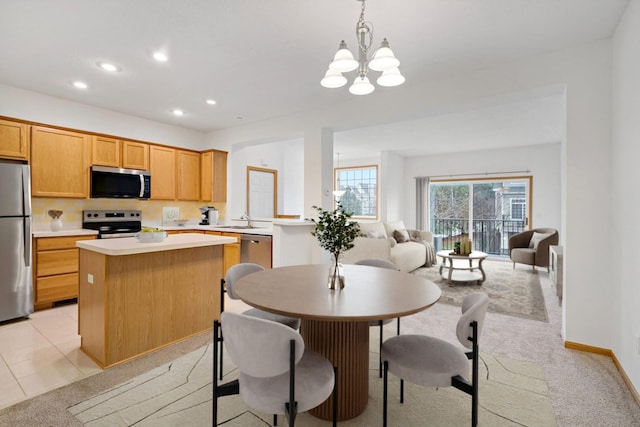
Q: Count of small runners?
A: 0